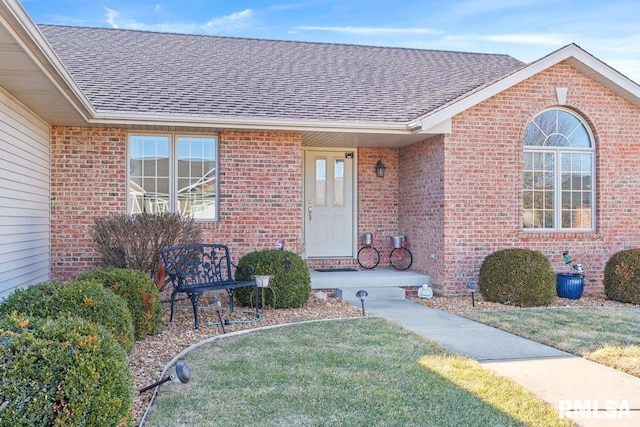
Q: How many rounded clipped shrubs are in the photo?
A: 6